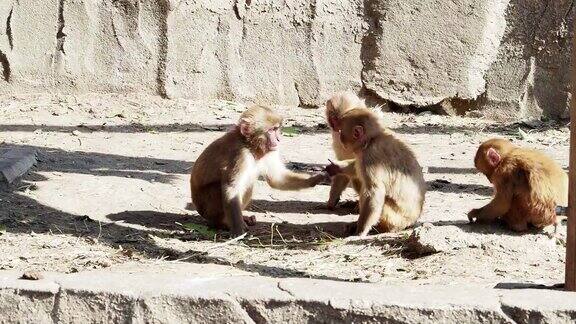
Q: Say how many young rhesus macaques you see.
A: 4